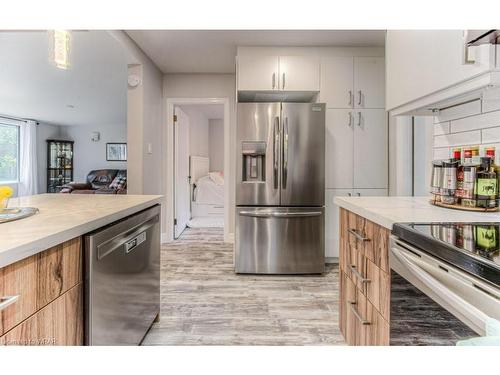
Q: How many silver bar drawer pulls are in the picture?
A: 4